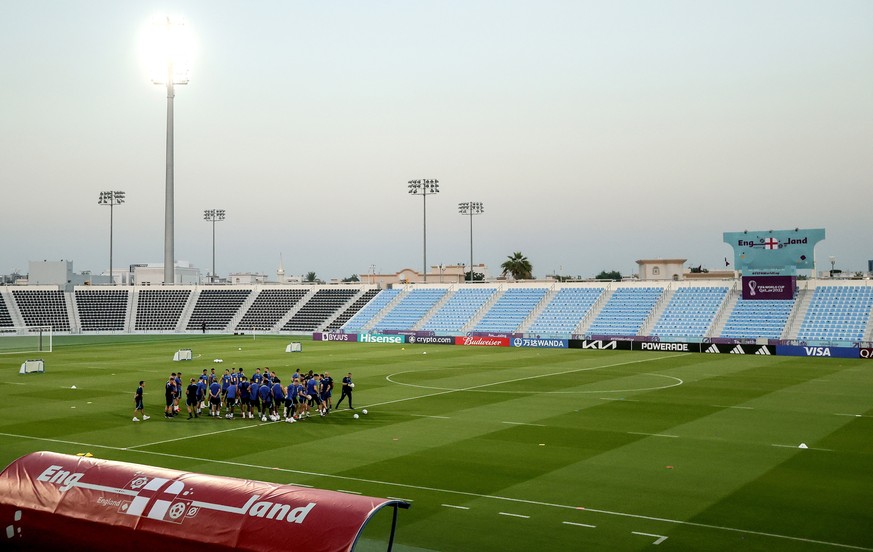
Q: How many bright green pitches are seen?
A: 1